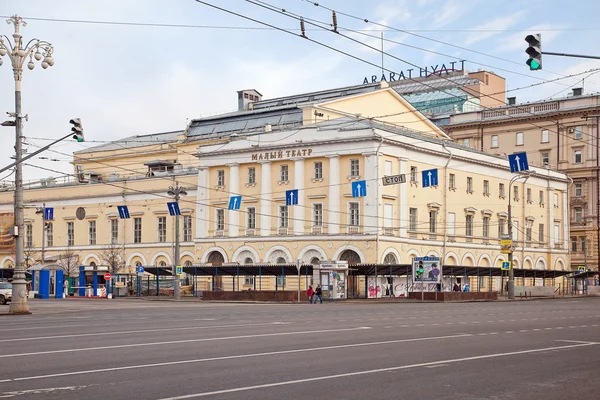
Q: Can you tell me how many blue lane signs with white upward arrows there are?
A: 8